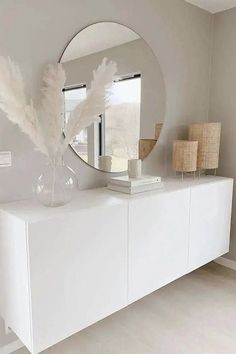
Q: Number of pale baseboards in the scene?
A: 2